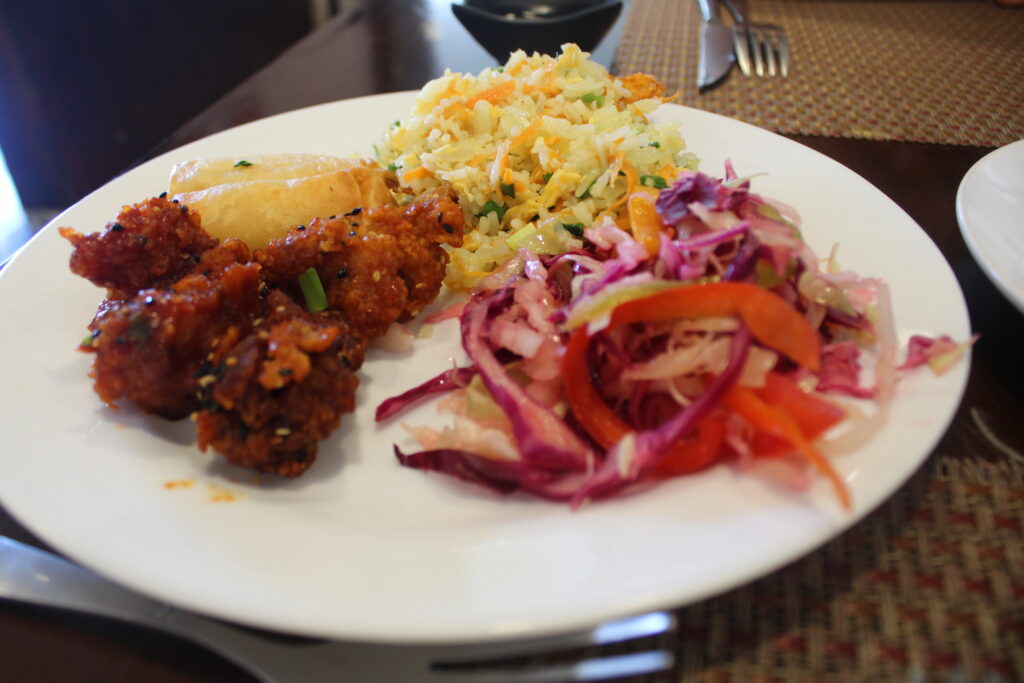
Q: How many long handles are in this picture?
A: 3